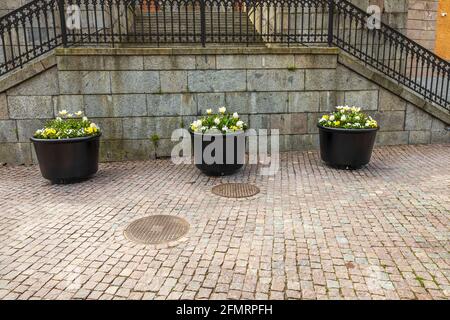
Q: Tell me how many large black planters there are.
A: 3